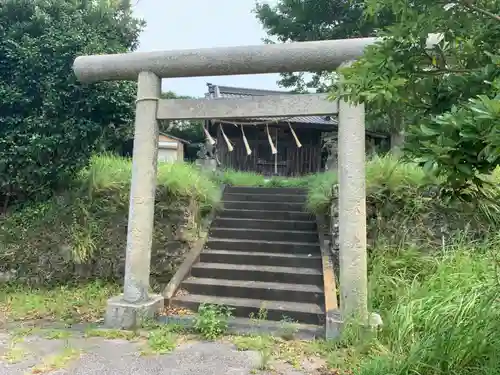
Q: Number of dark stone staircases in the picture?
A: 1